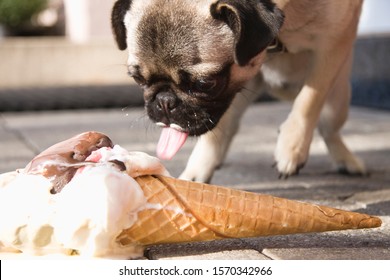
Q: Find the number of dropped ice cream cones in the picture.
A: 1